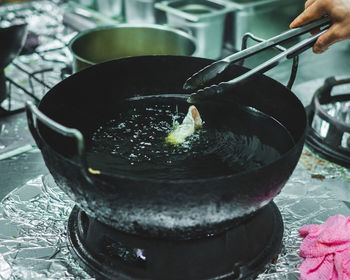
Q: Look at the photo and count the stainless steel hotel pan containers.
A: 2